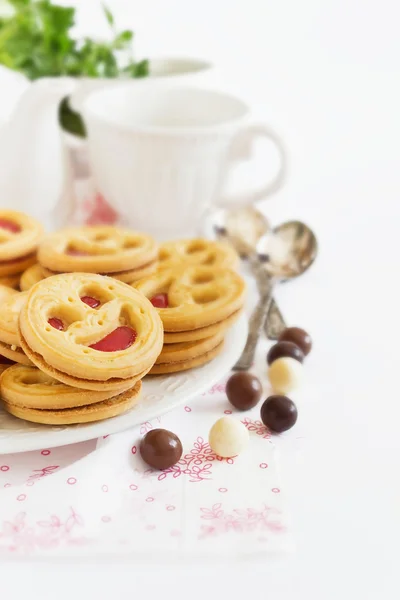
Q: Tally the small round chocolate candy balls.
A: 7